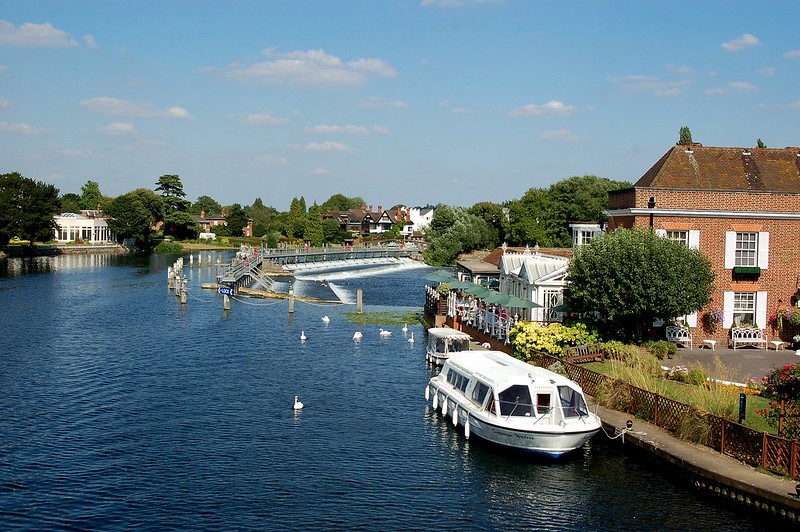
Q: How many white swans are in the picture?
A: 7